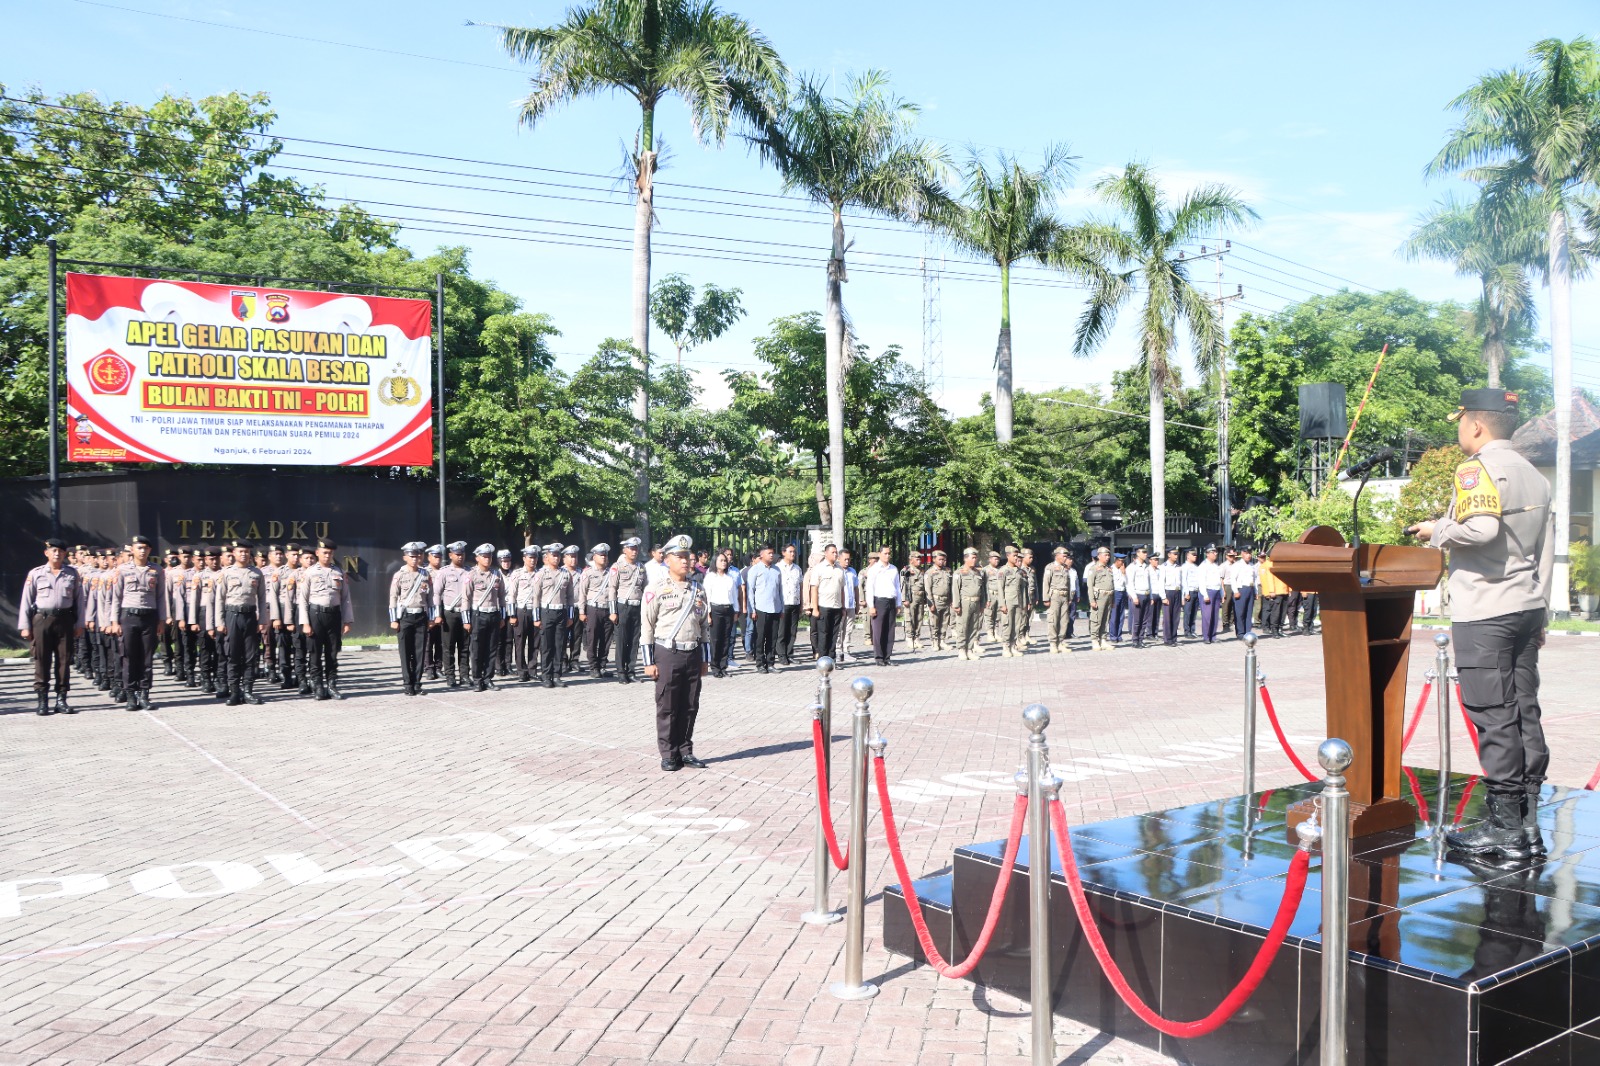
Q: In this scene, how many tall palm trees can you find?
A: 6